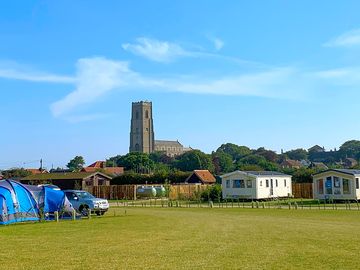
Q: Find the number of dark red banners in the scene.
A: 0